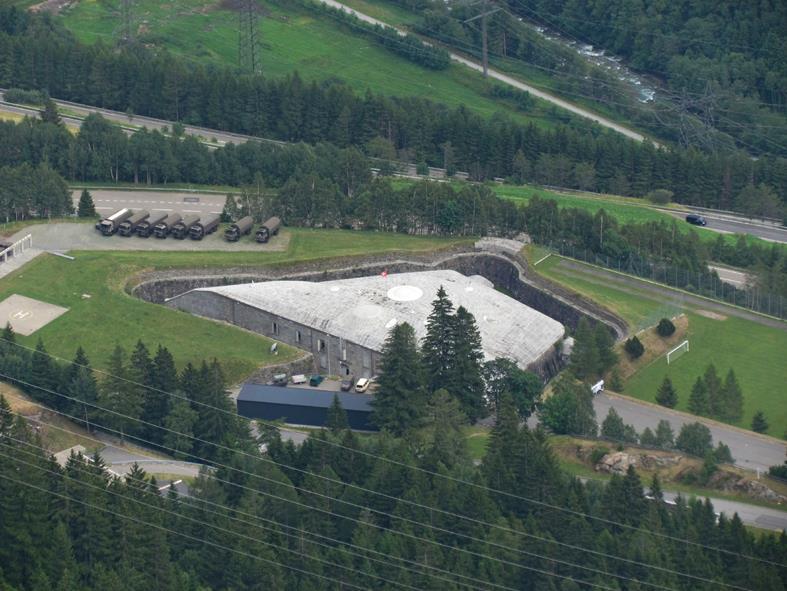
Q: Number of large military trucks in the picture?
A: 8